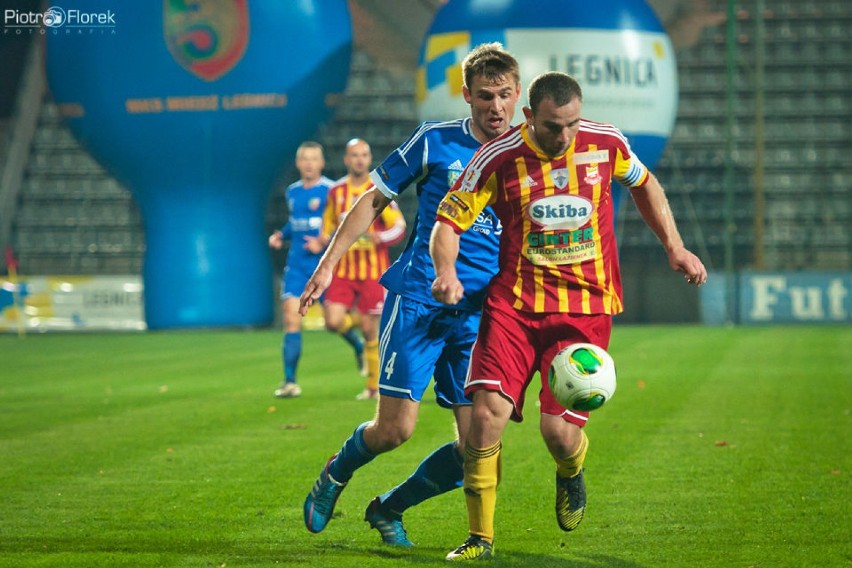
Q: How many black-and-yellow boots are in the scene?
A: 2